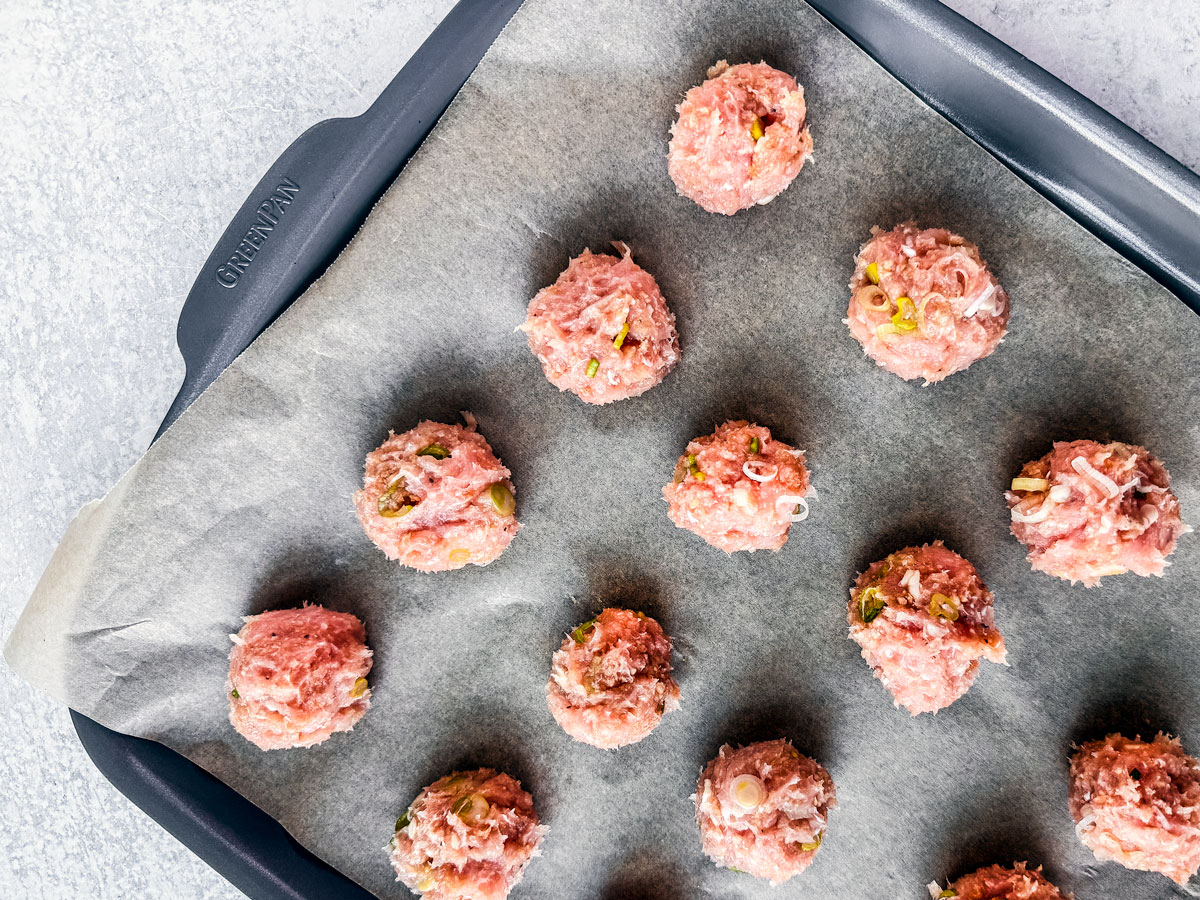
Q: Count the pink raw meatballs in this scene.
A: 13